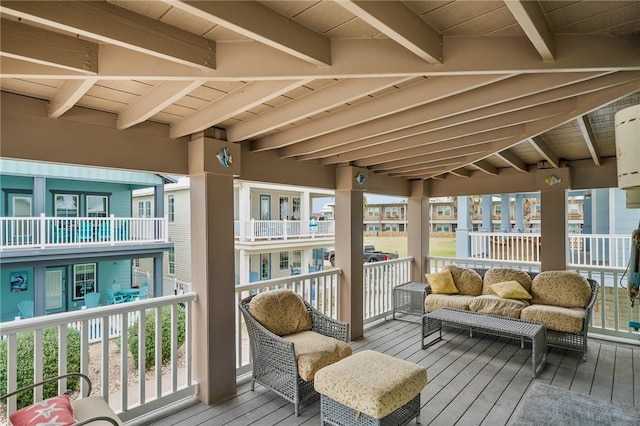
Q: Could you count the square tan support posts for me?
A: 4